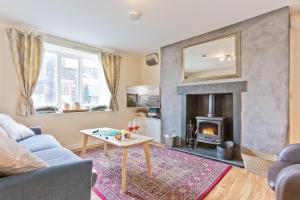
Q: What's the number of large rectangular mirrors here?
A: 1